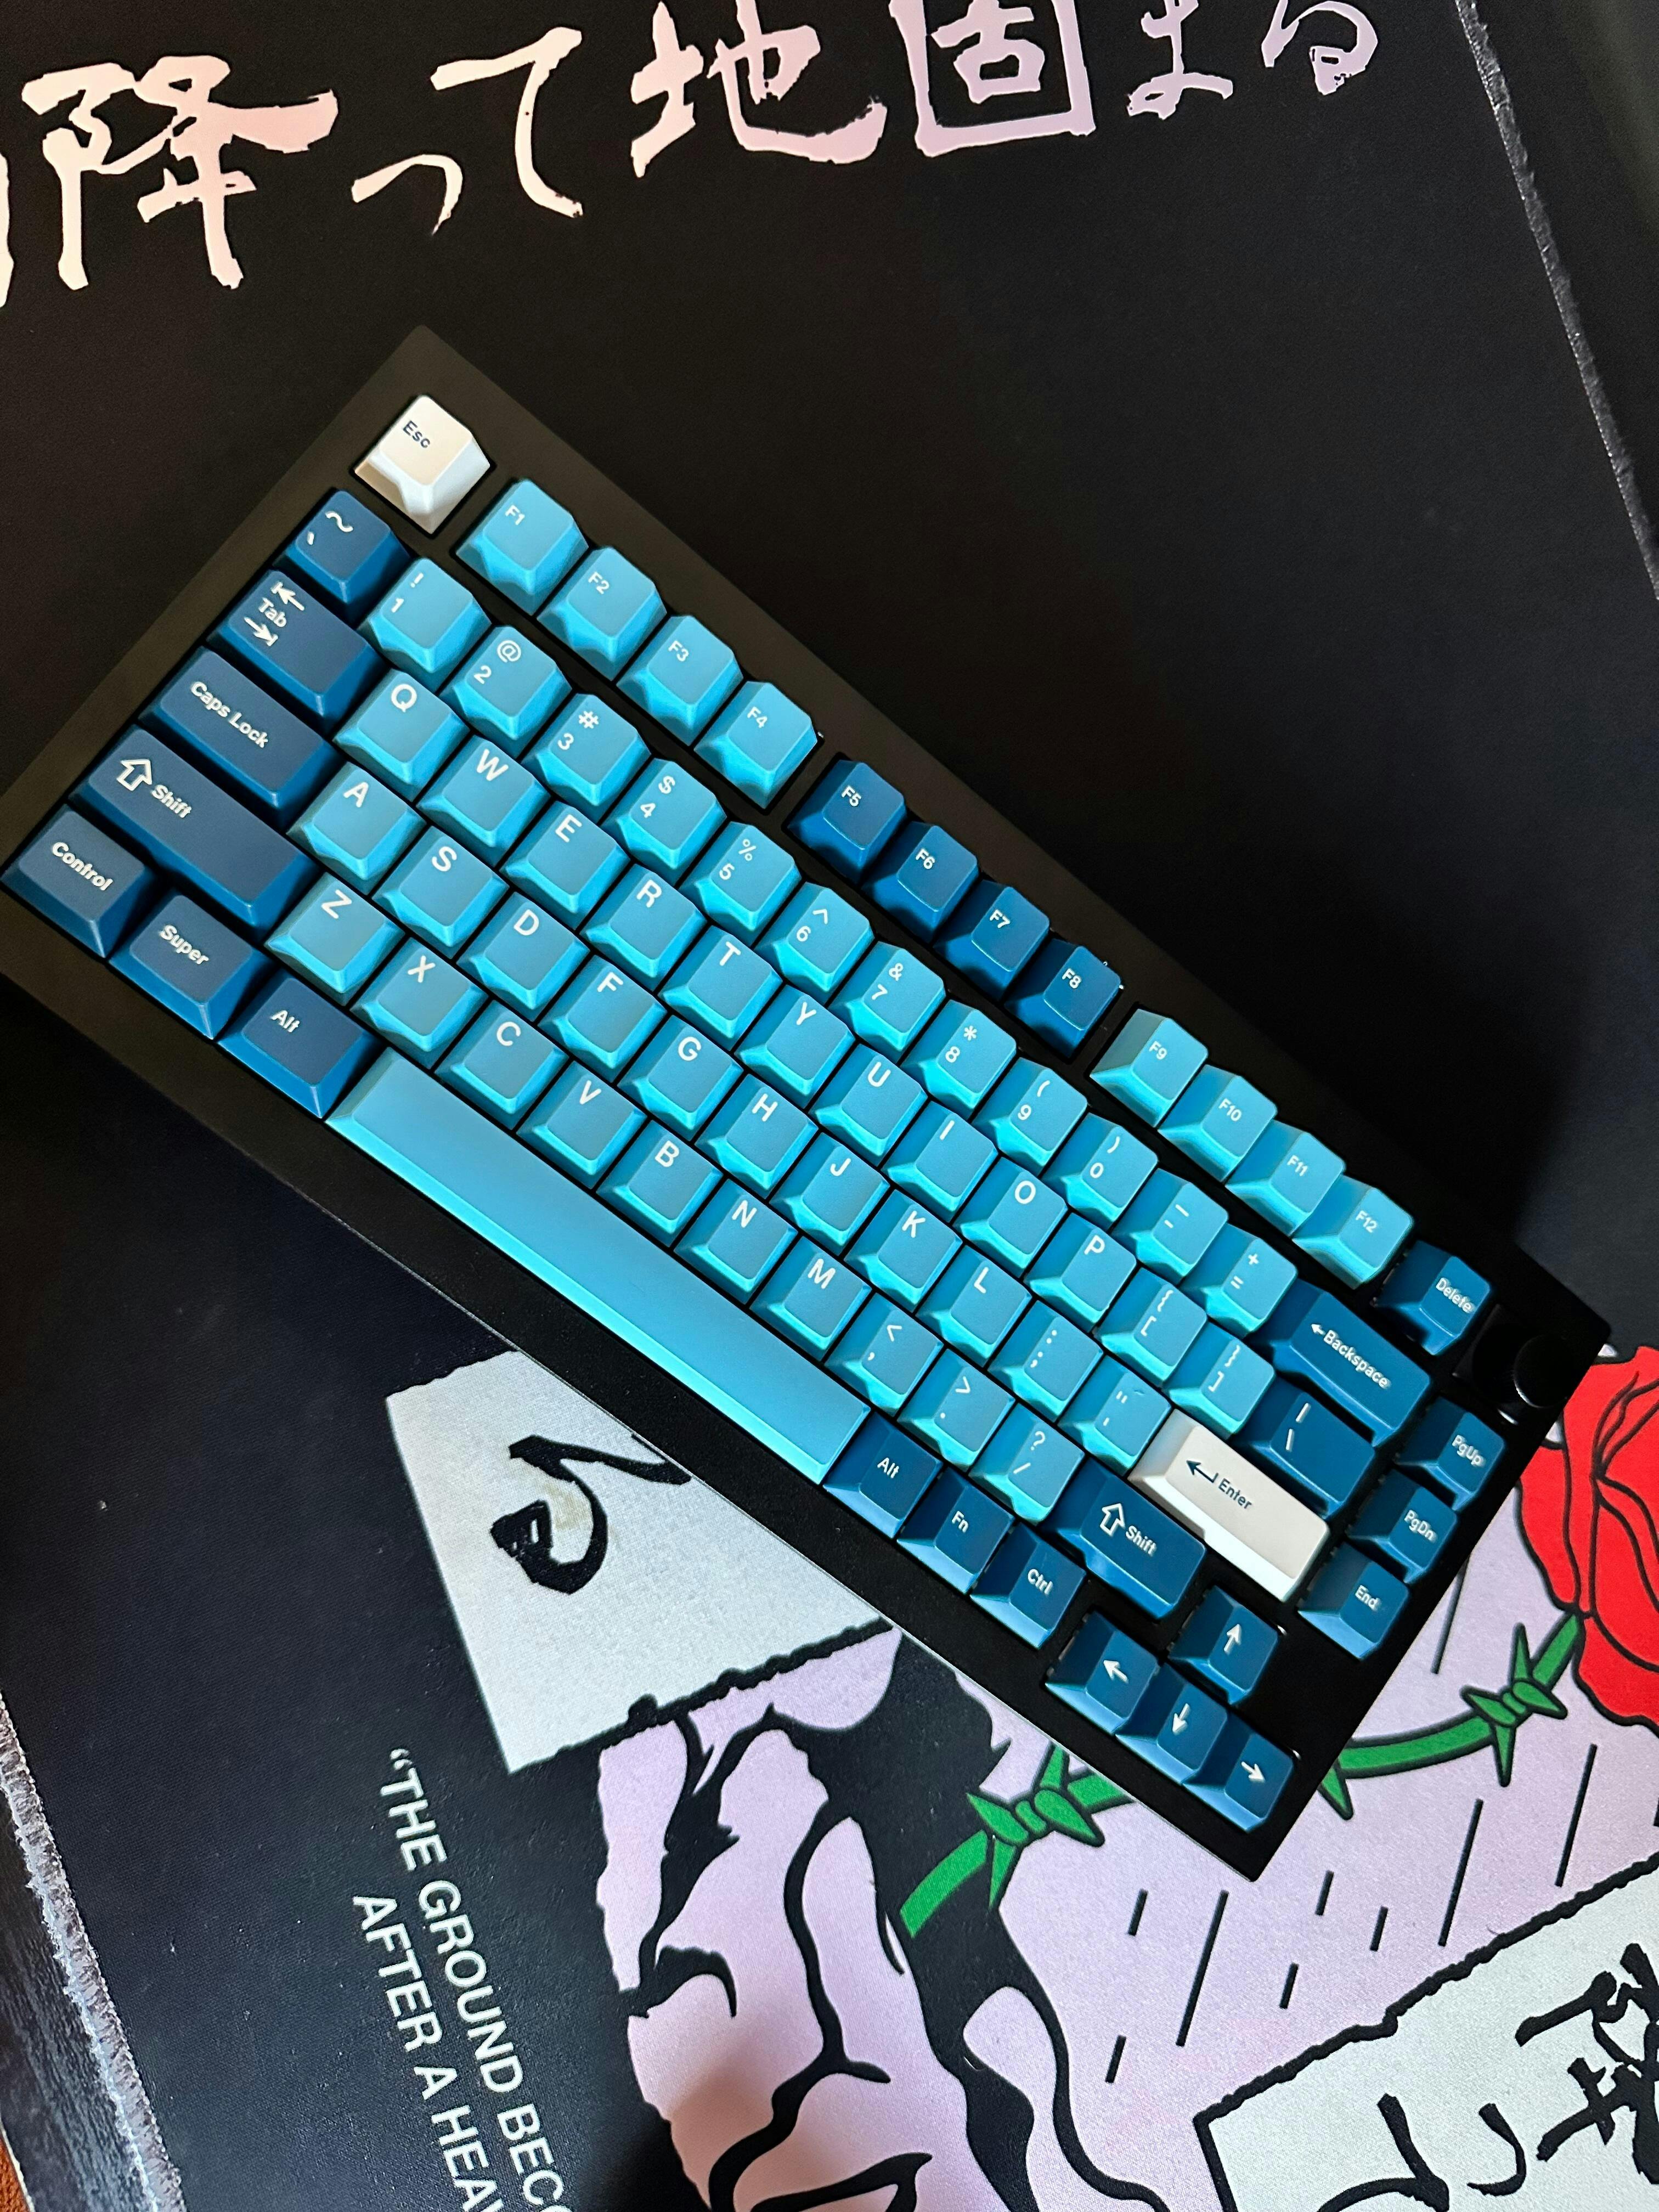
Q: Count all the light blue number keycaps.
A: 10